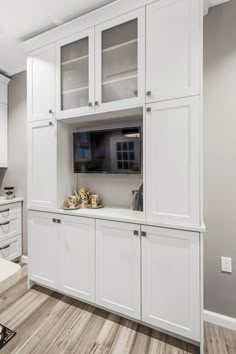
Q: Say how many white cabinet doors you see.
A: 10